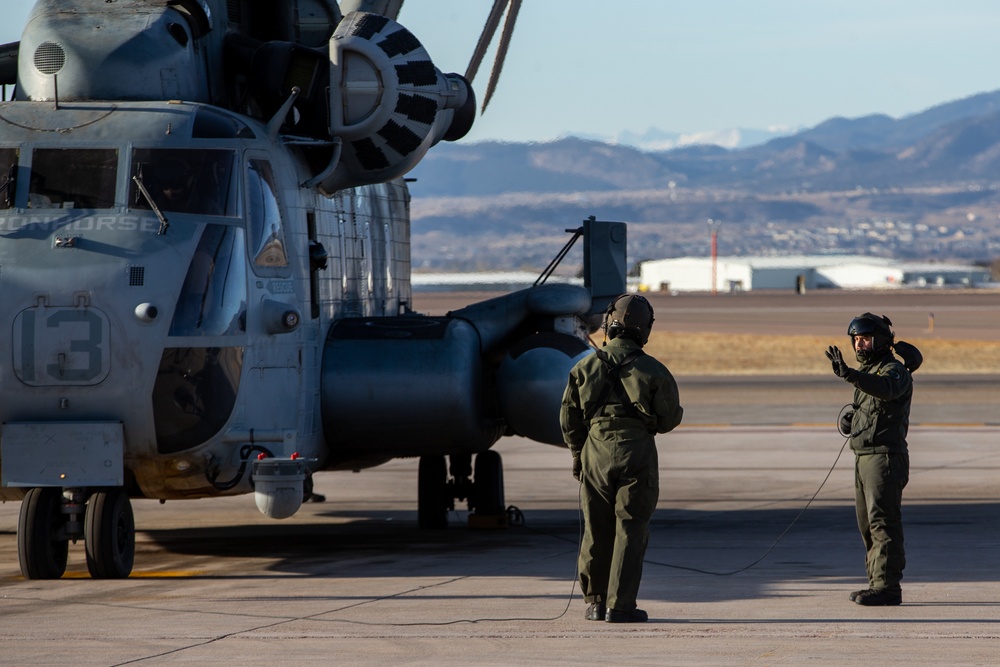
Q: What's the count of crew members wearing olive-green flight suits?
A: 2